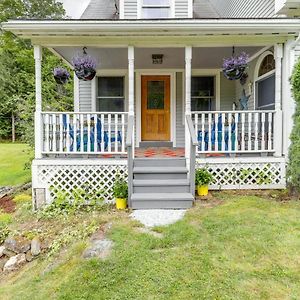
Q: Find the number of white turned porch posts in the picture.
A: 4